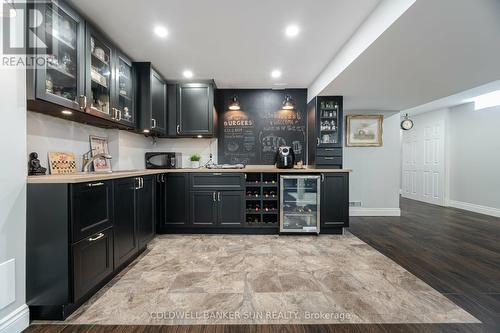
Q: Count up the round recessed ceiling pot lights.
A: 4